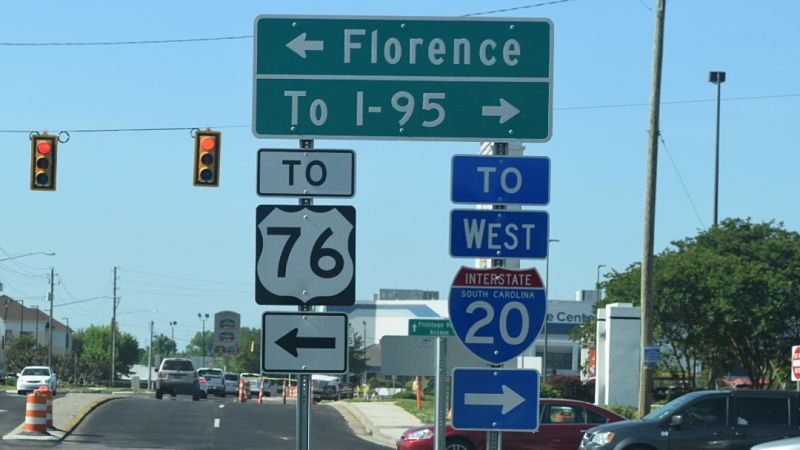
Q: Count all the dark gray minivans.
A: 1